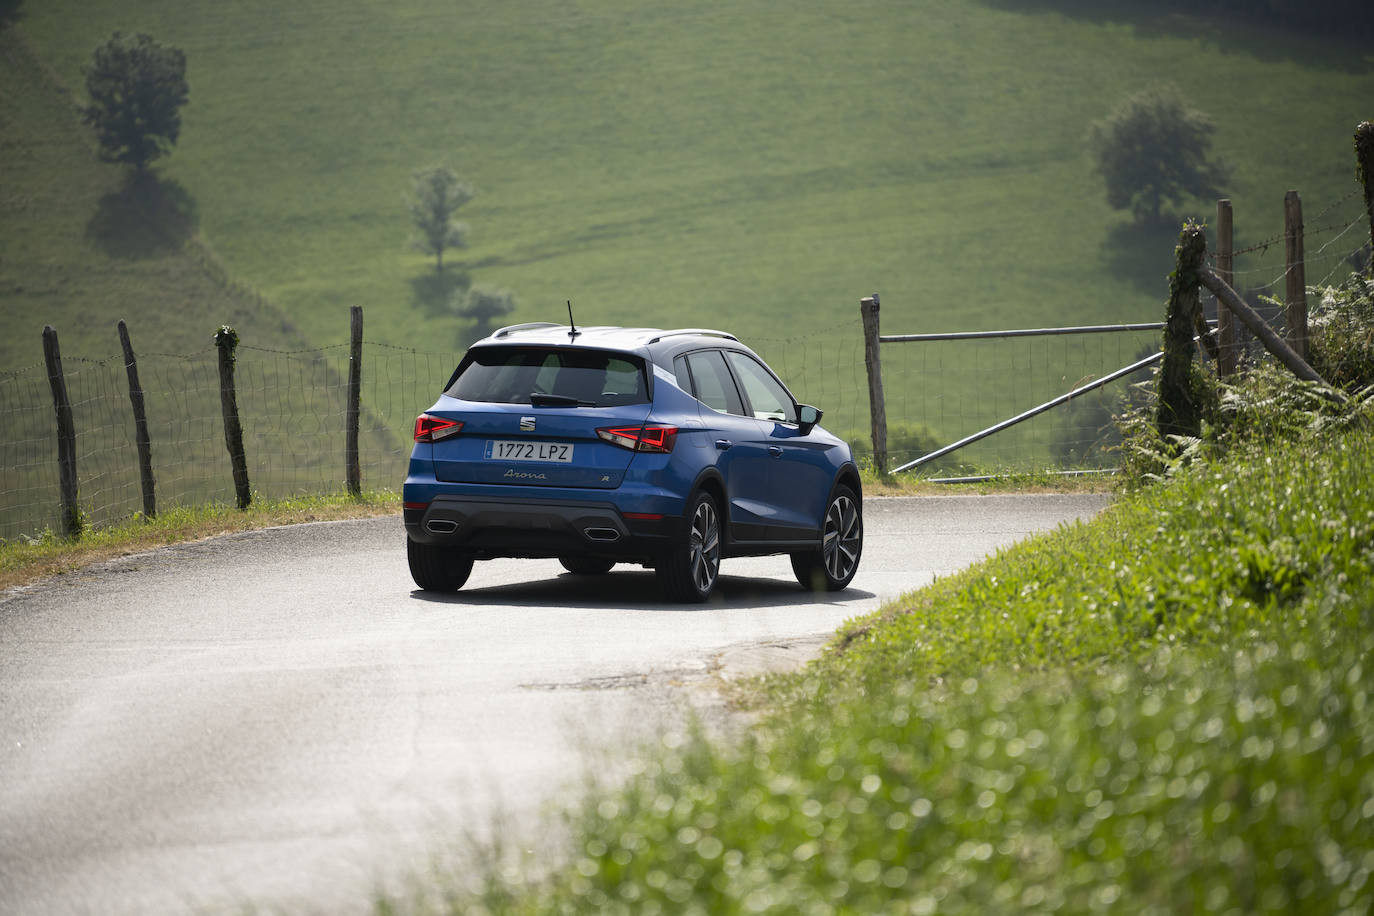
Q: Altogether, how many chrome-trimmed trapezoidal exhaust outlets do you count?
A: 2